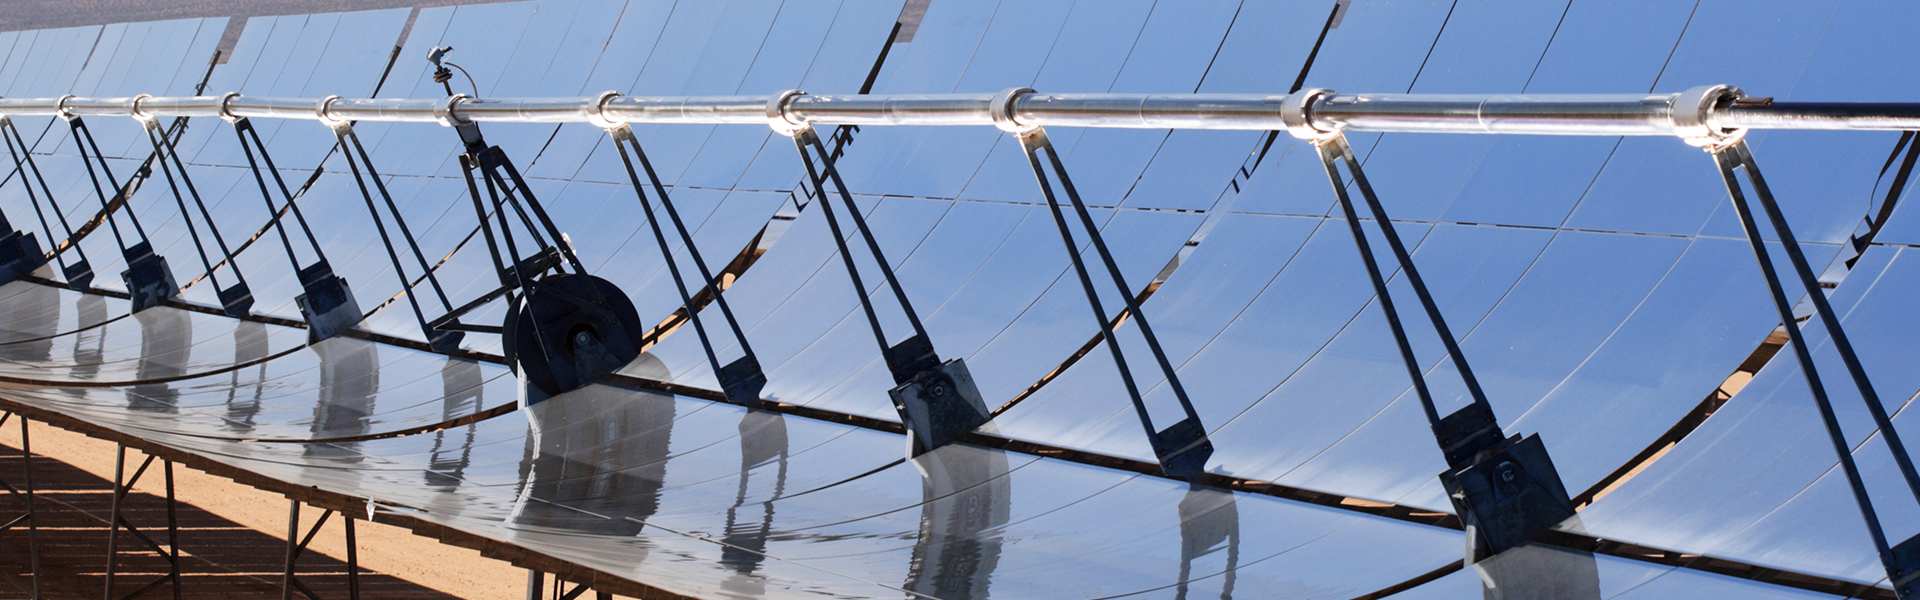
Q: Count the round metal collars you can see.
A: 10